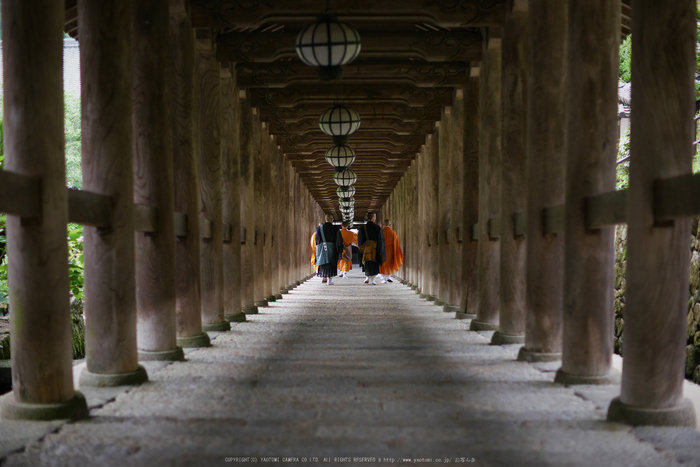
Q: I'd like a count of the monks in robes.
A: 5